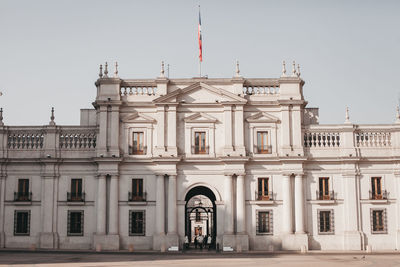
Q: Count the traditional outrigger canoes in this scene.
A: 0